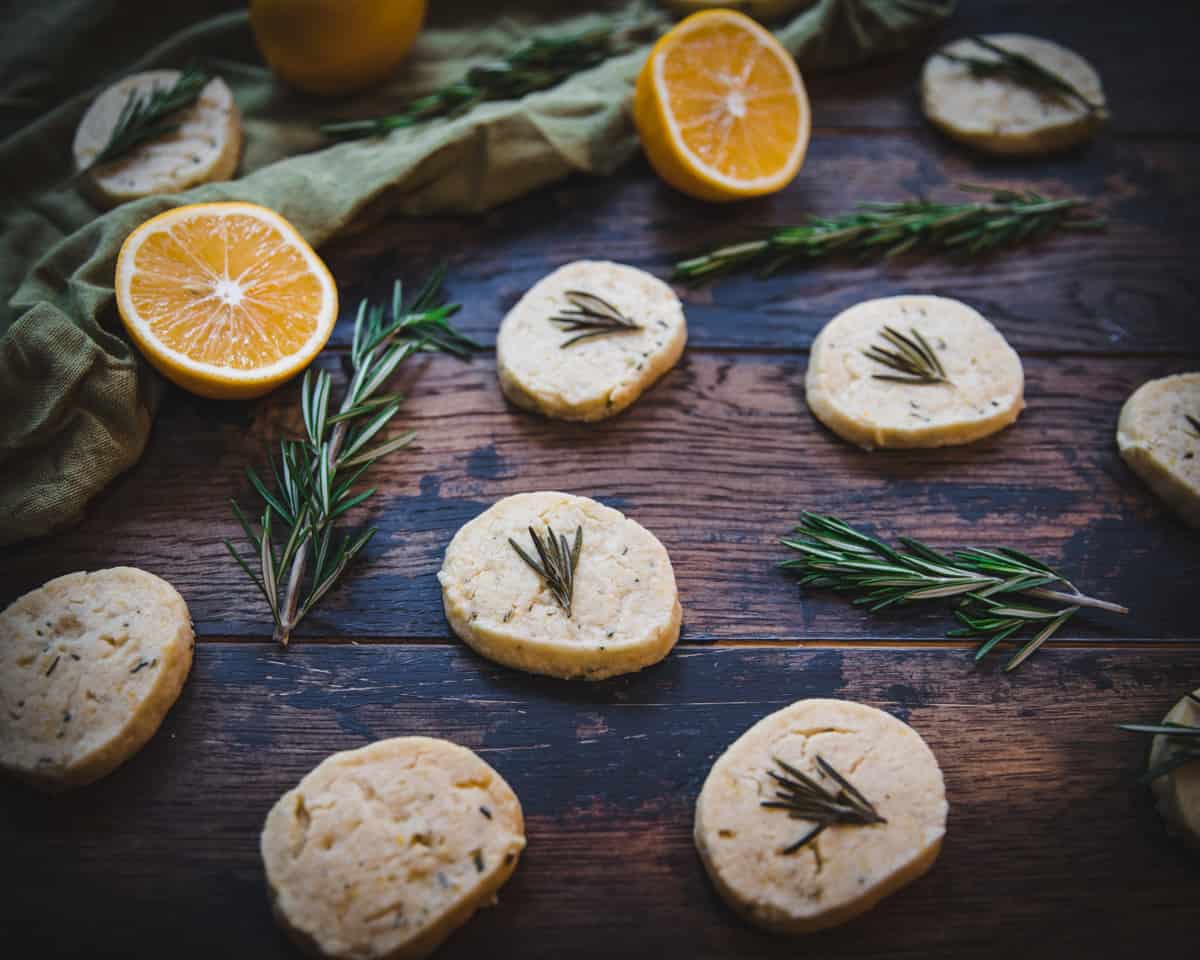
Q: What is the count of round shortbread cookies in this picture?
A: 10